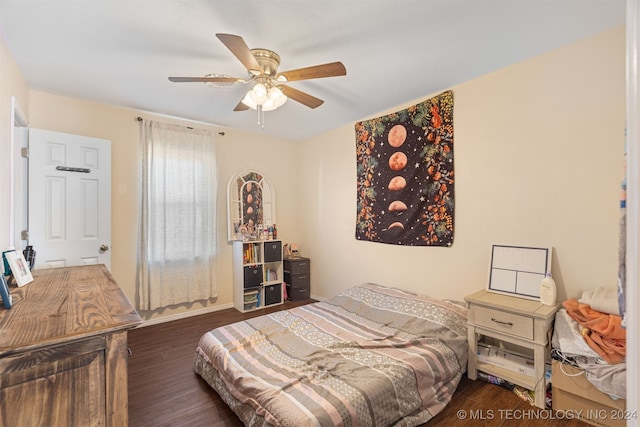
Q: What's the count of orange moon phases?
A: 5